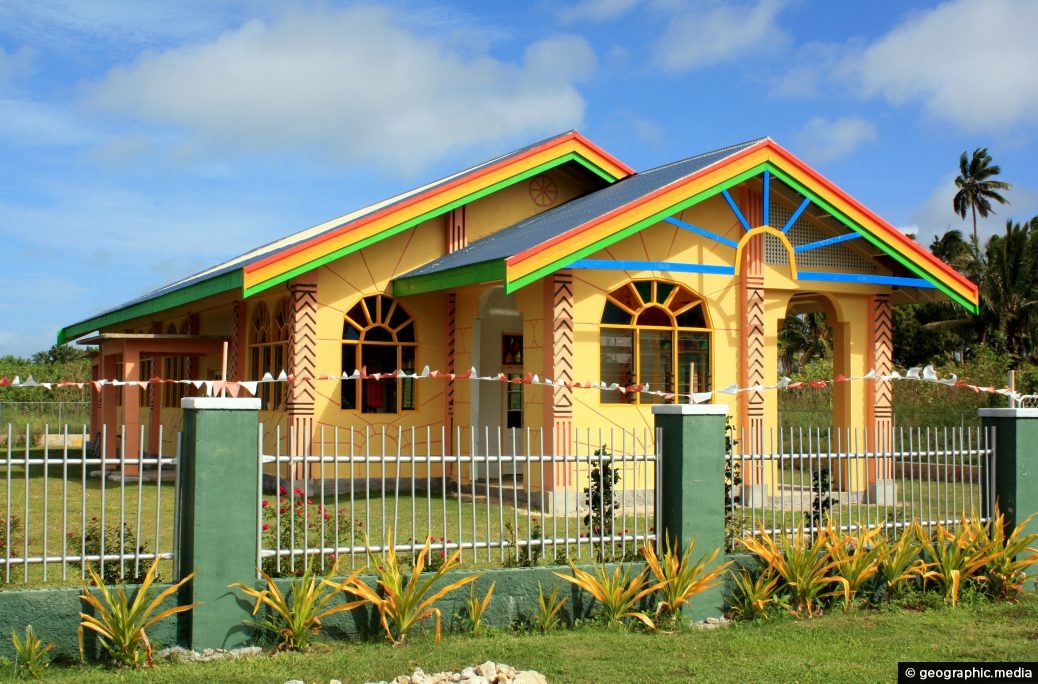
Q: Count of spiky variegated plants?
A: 14